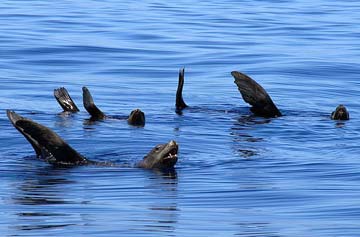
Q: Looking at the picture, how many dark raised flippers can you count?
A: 5